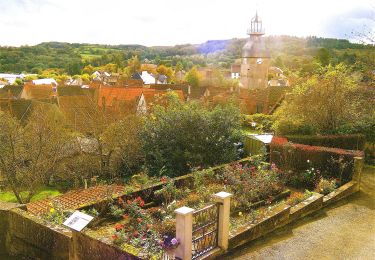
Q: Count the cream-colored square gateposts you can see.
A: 2